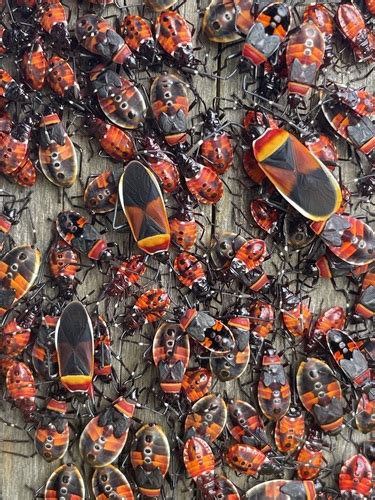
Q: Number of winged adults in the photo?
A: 3